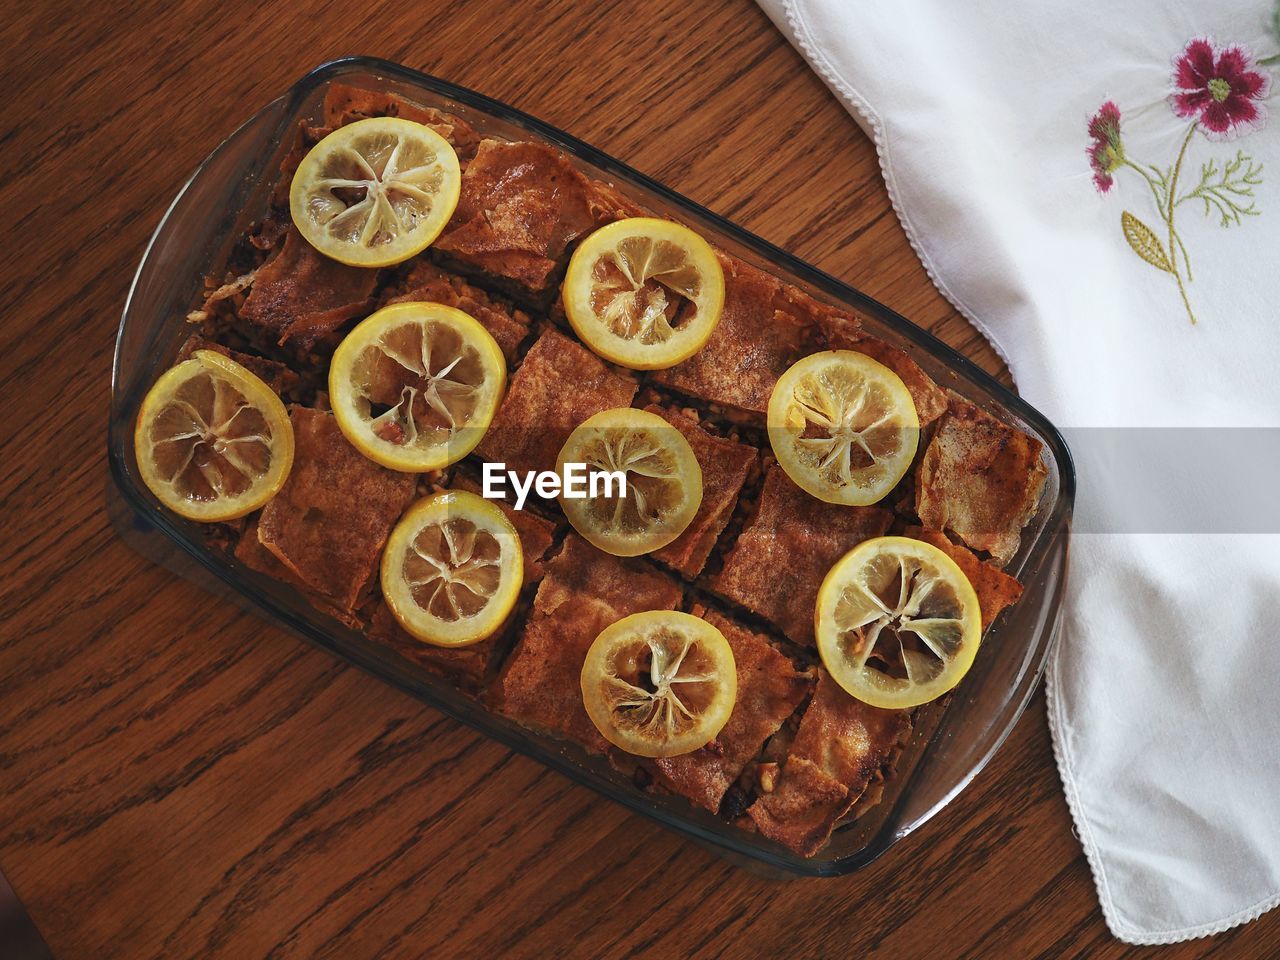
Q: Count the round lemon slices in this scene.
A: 9